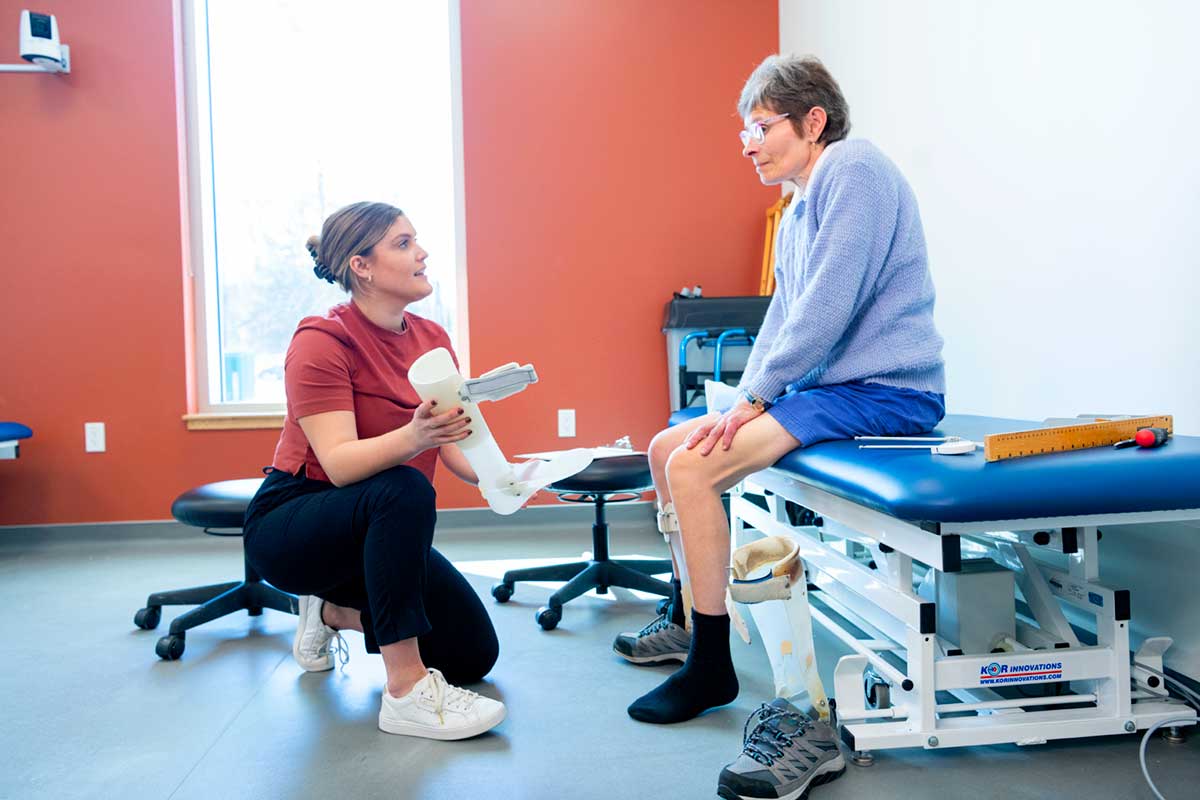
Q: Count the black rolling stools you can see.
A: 2